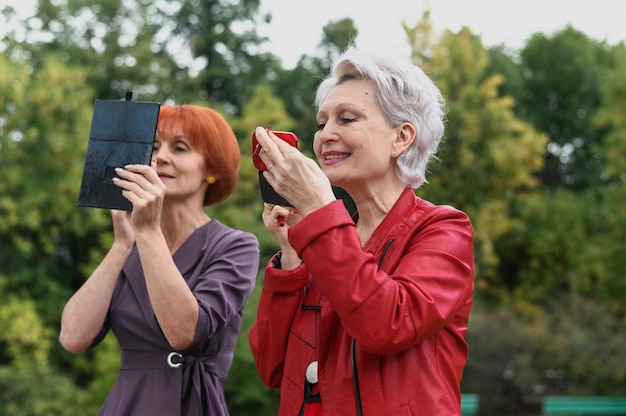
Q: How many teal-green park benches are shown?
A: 2